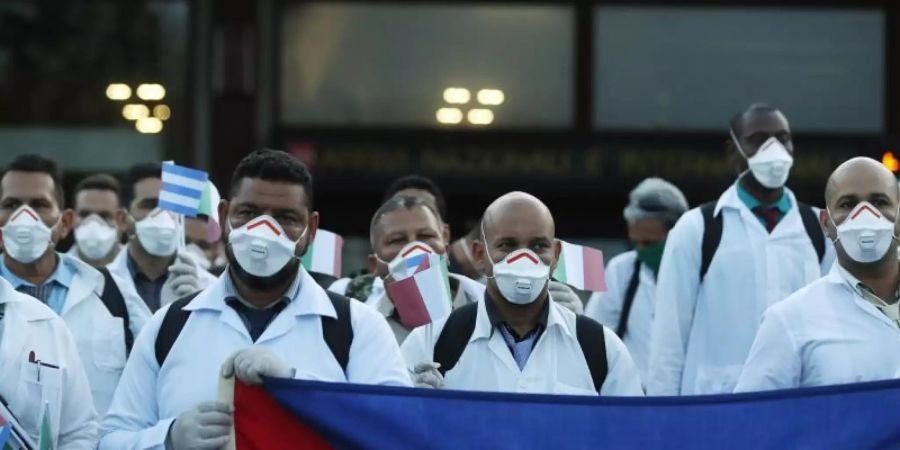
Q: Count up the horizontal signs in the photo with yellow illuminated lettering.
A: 1